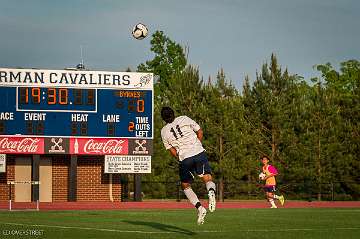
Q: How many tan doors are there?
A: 2